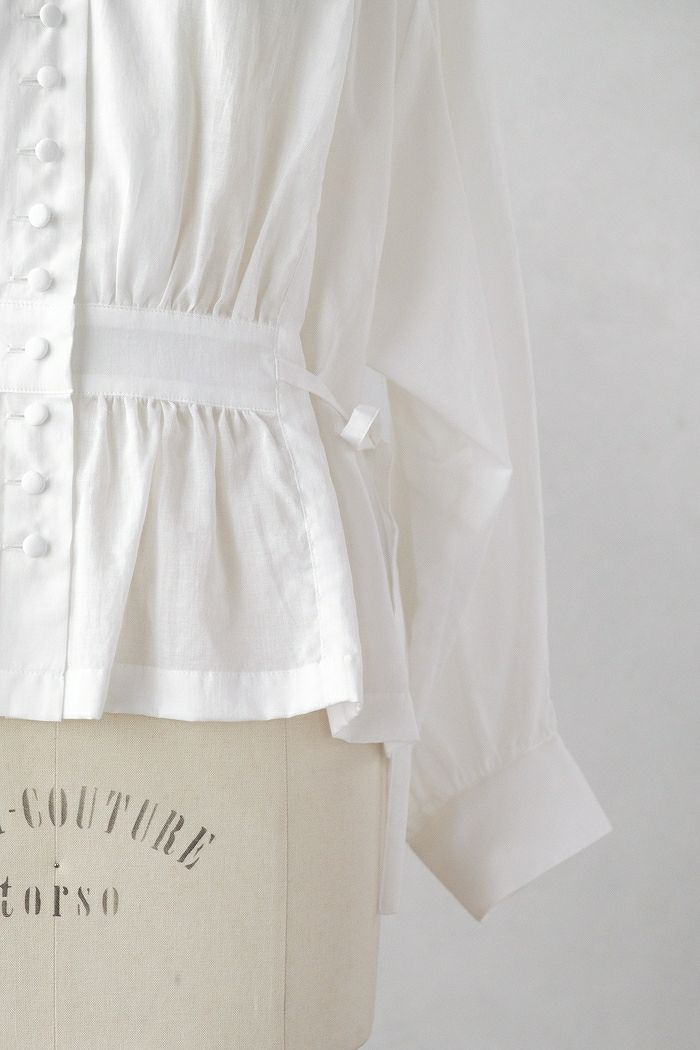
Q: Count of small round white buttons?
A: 9